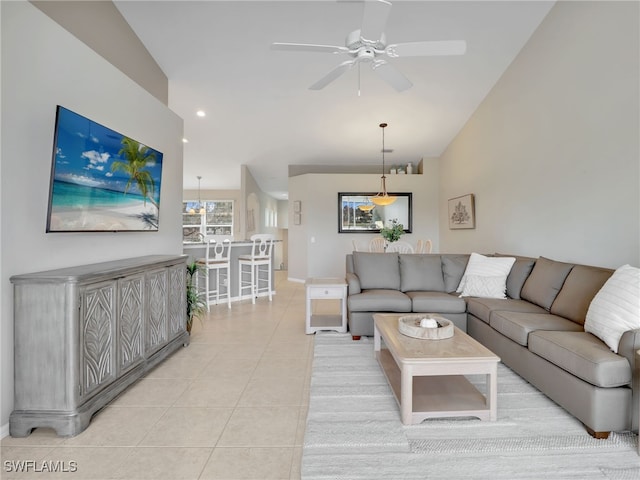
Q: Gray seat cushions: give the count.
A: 5